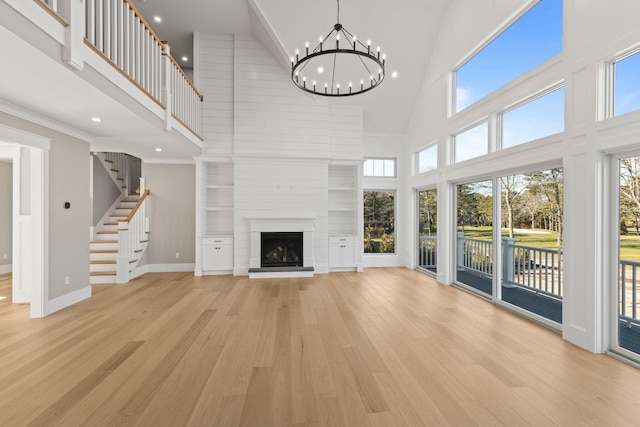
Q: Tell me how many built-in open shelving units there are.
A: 2